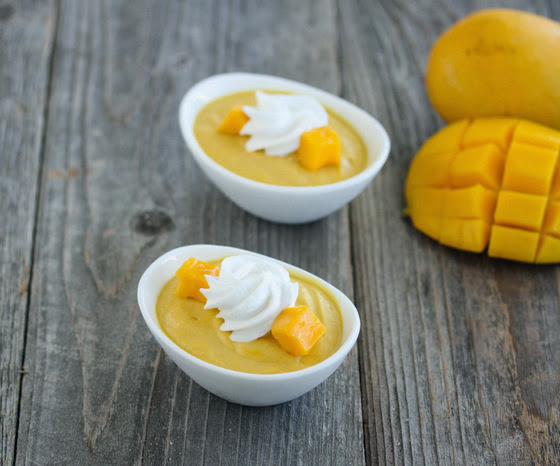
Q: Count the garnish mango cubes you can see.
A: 4